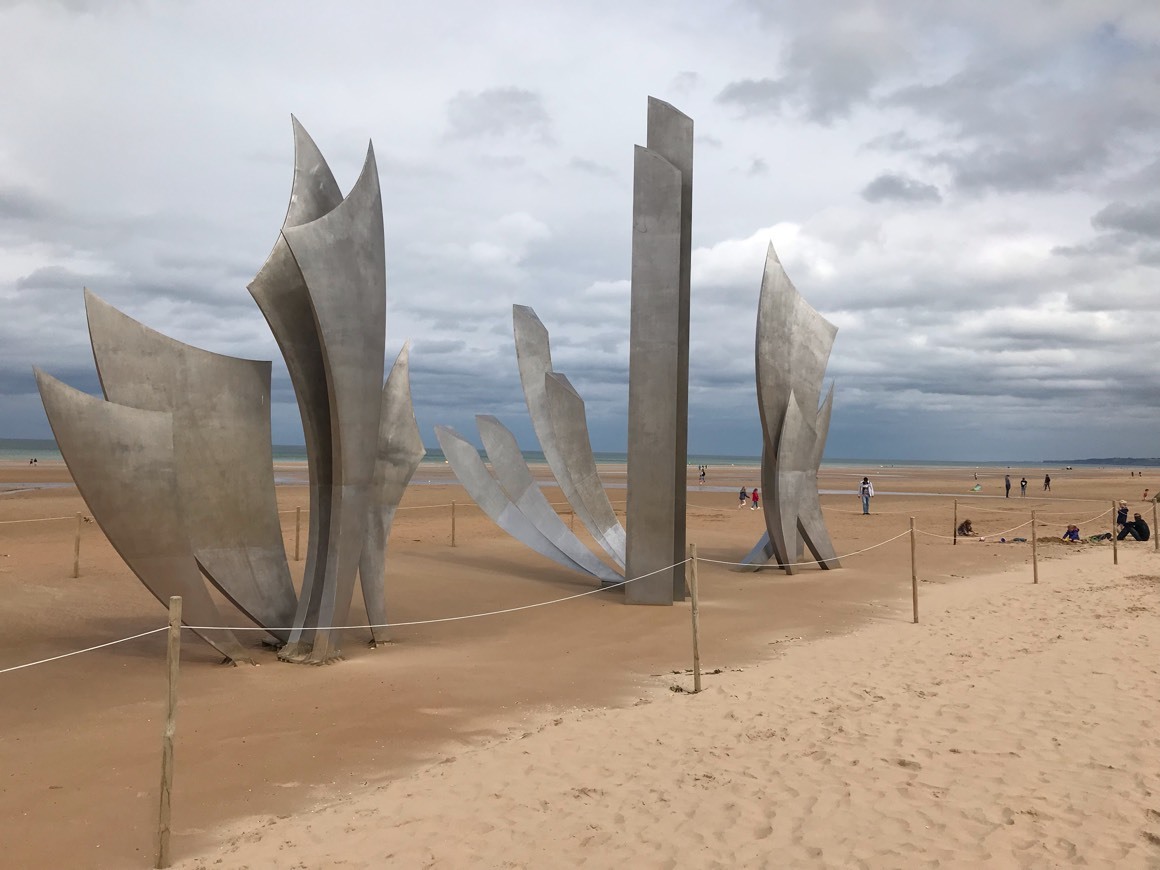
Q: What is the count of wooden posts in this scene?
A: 11